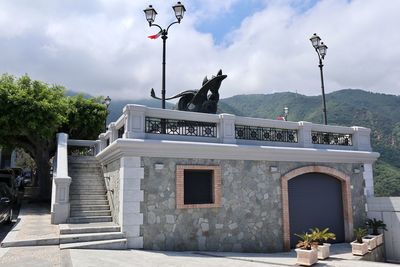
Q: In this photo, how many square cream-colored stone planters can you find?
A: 5